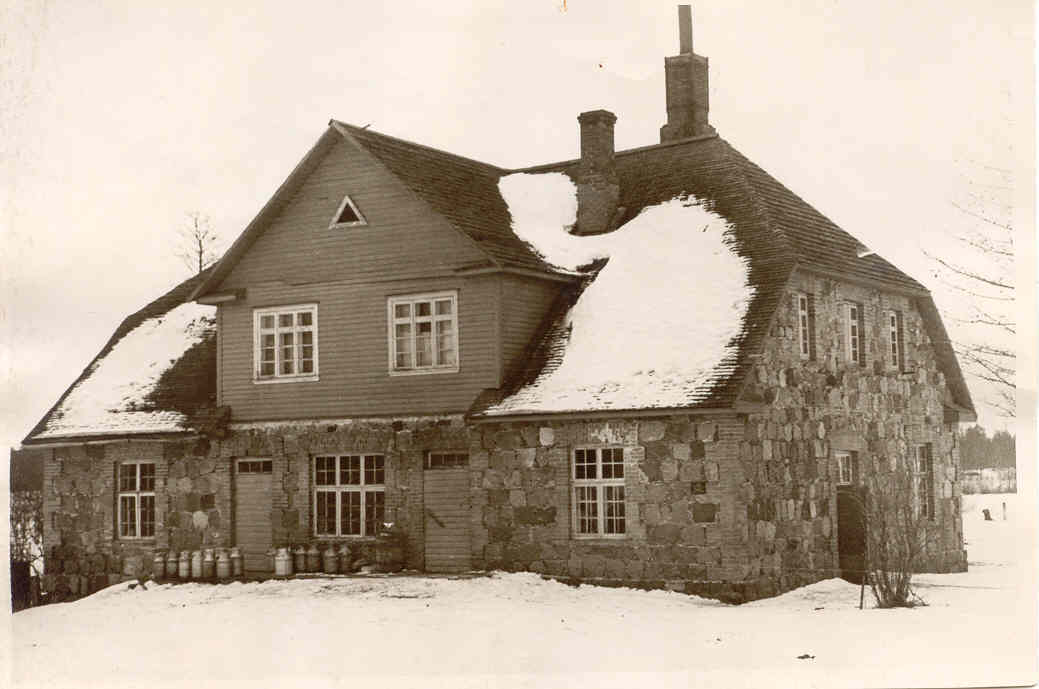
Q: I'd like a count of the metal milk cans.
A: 12